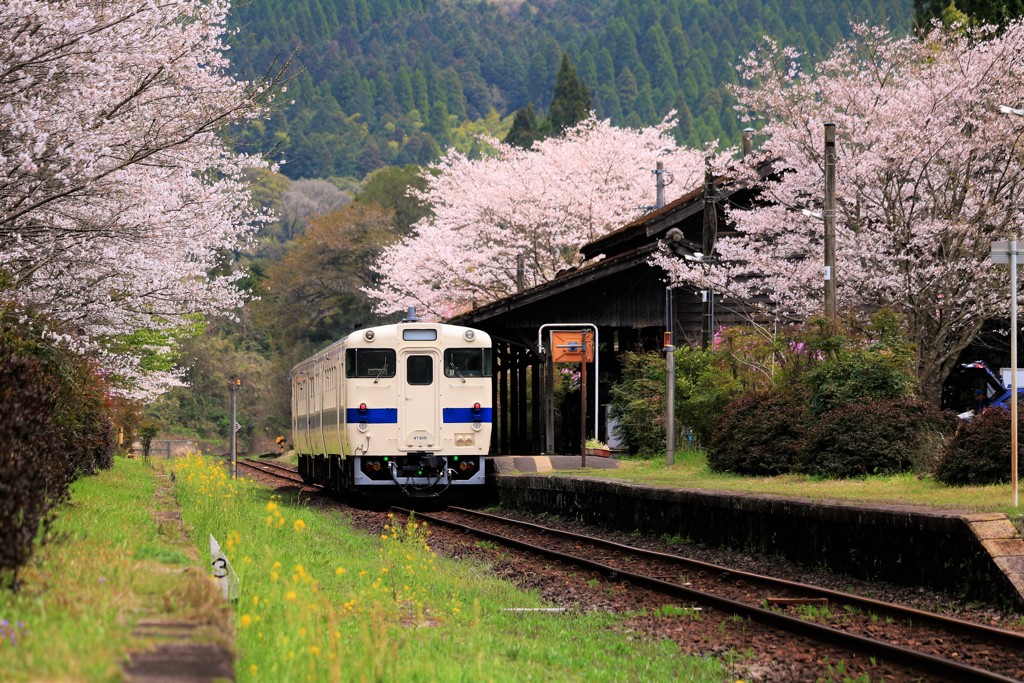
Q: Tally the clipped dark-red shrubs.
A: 3